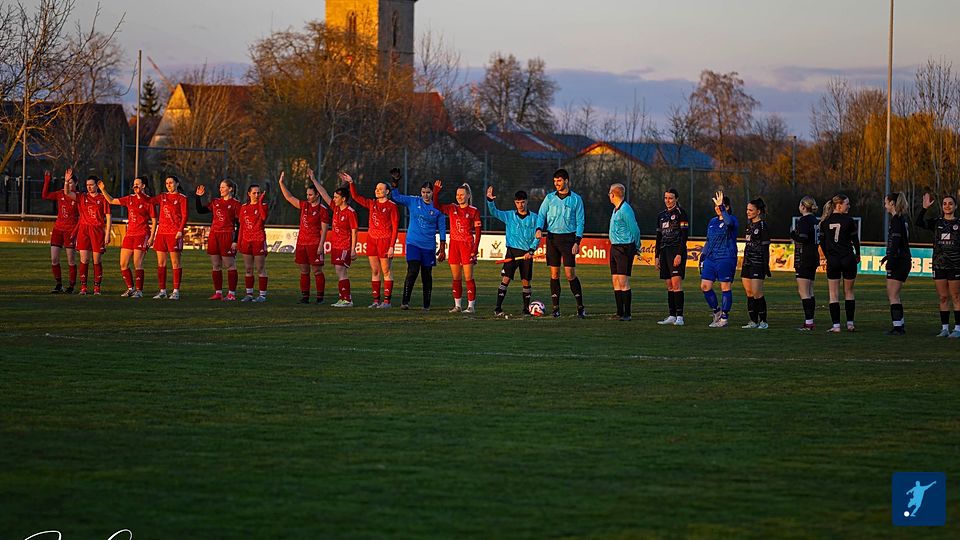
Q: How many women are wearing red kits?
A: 10